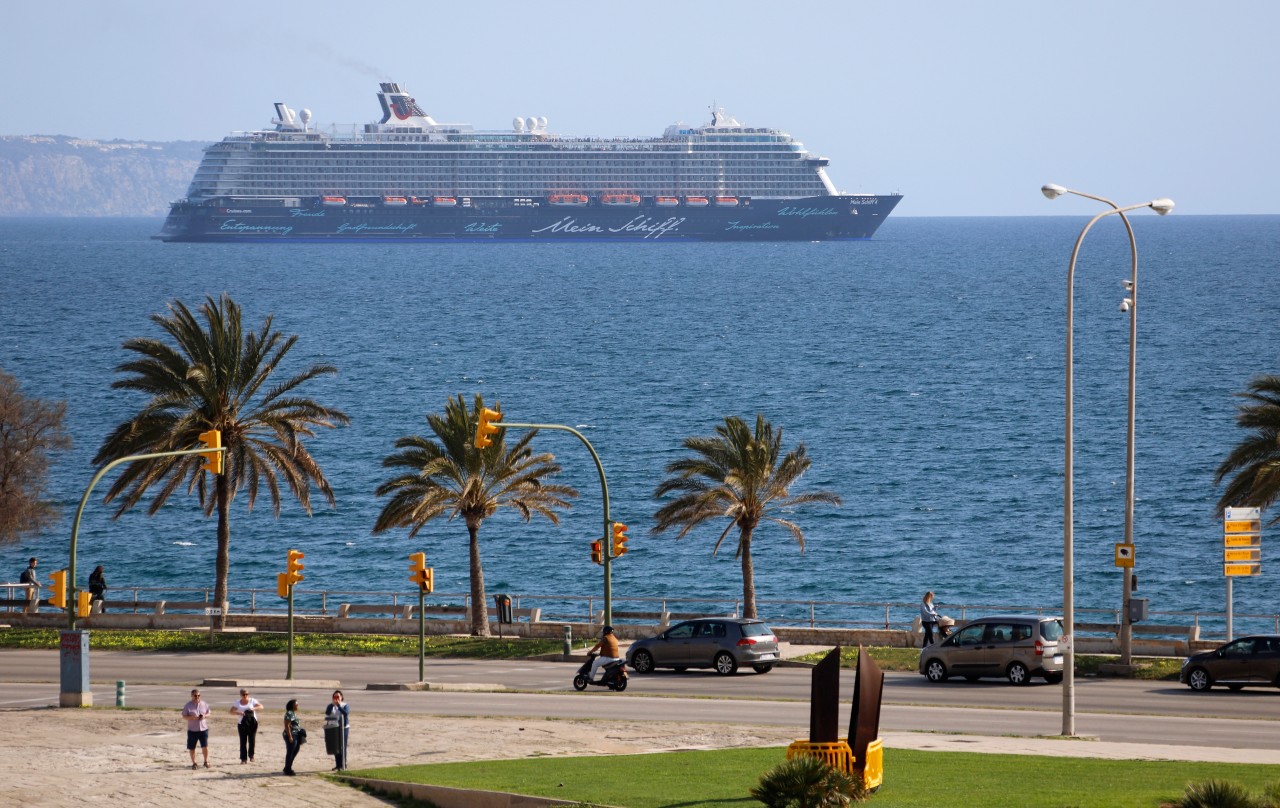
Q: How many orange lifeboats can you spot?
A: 8